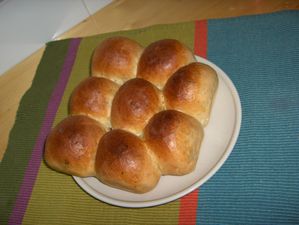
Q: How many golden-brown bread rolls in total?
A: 8